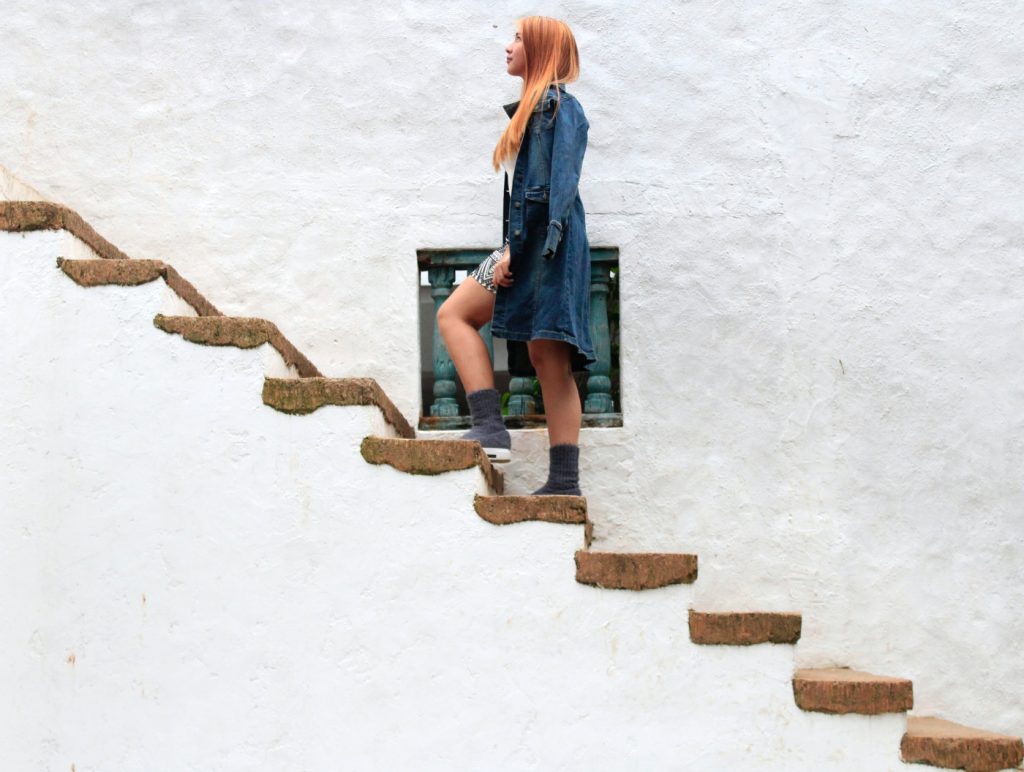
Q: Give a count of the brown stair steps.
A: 10